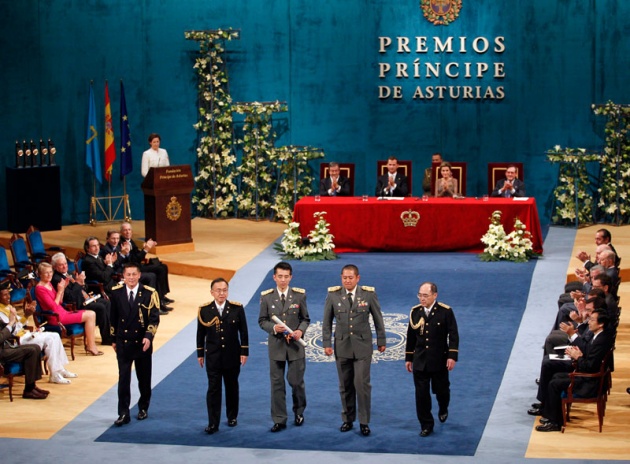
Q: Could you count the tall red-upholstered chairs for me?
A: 4